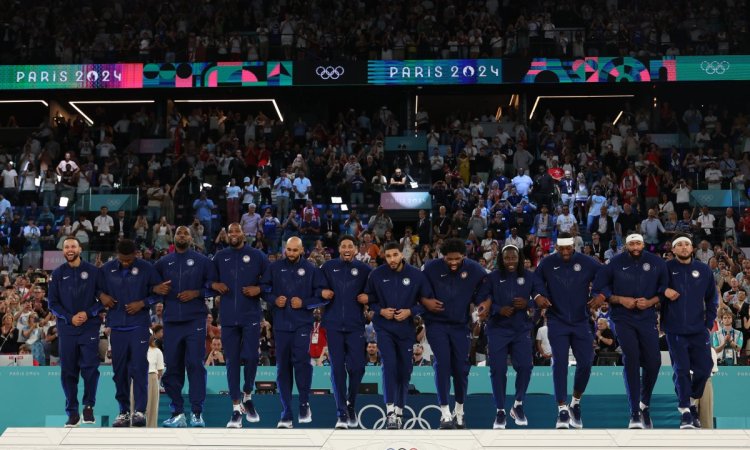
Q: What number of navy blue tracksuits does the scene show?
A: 12